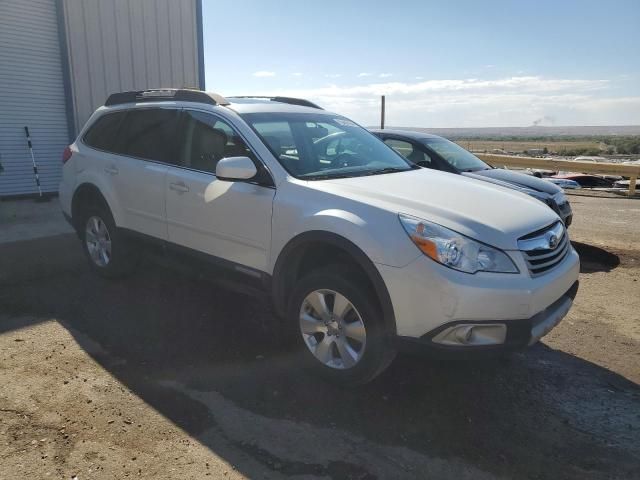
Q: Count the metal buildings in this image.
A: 1